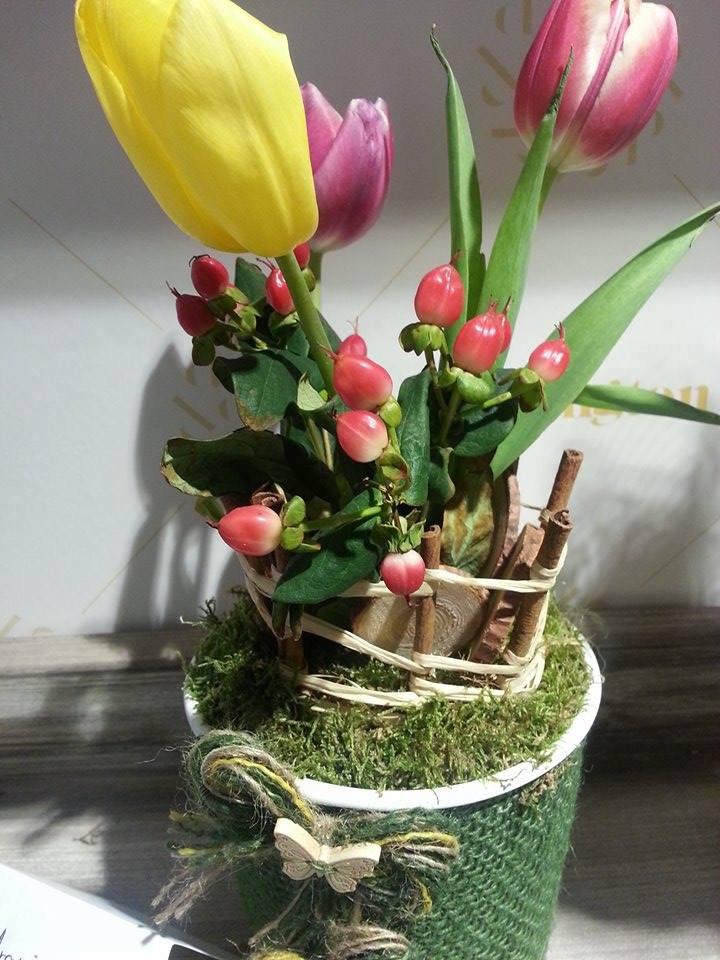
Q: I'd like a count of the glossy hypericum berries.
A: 13